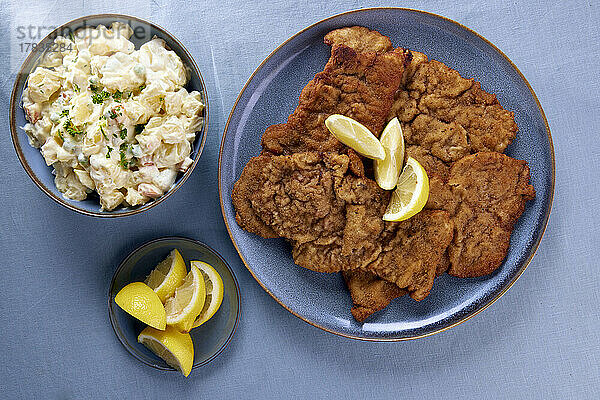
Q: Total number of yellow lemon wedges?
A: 8